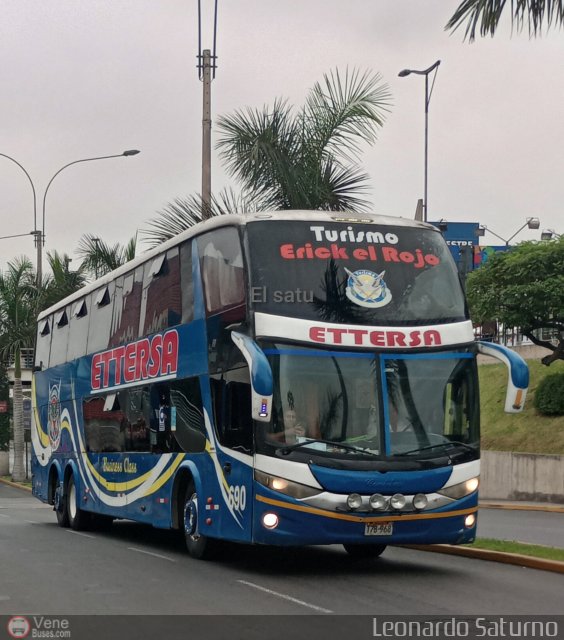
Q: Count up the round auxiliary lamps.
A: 4